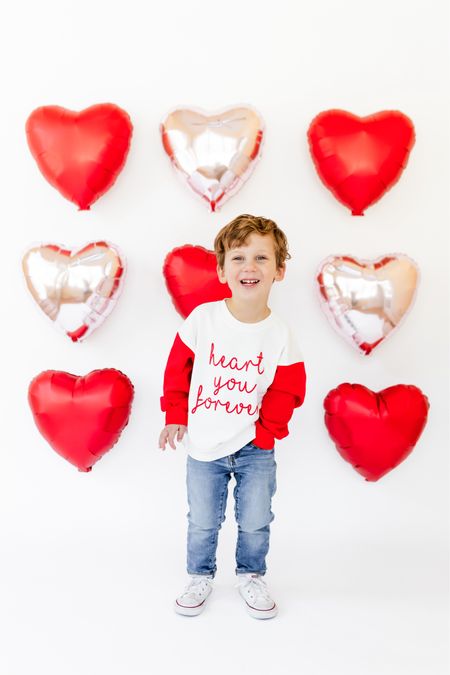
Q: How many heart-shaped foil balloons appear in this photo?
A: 8